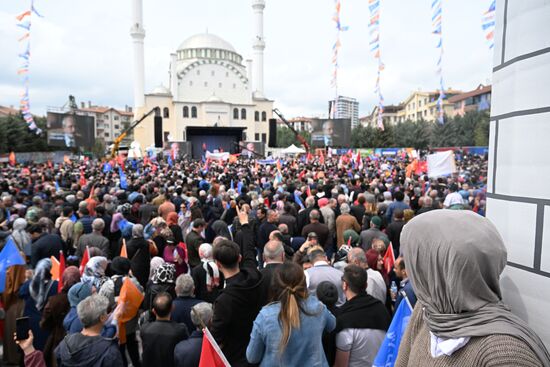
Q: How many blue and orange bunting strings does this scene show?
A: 5